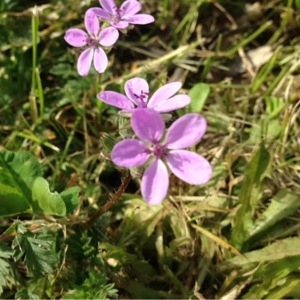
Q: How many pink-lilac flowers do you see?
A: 4